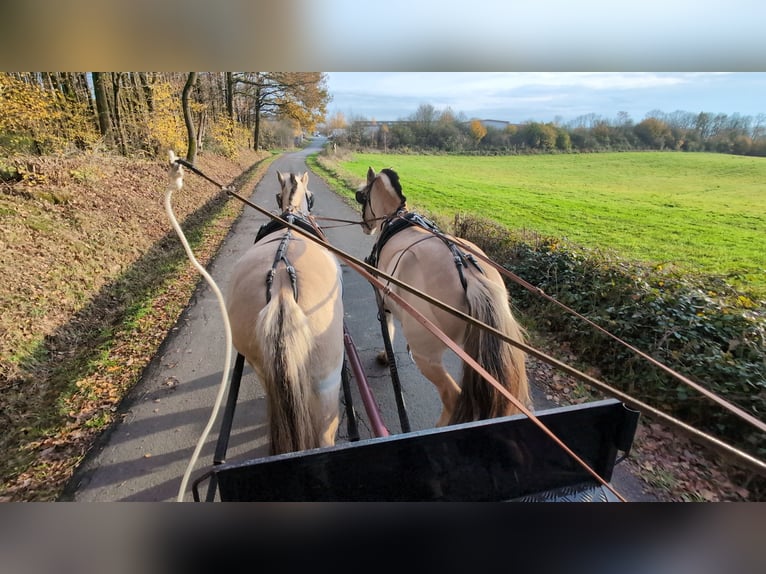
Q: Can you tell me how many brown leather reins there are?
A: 2